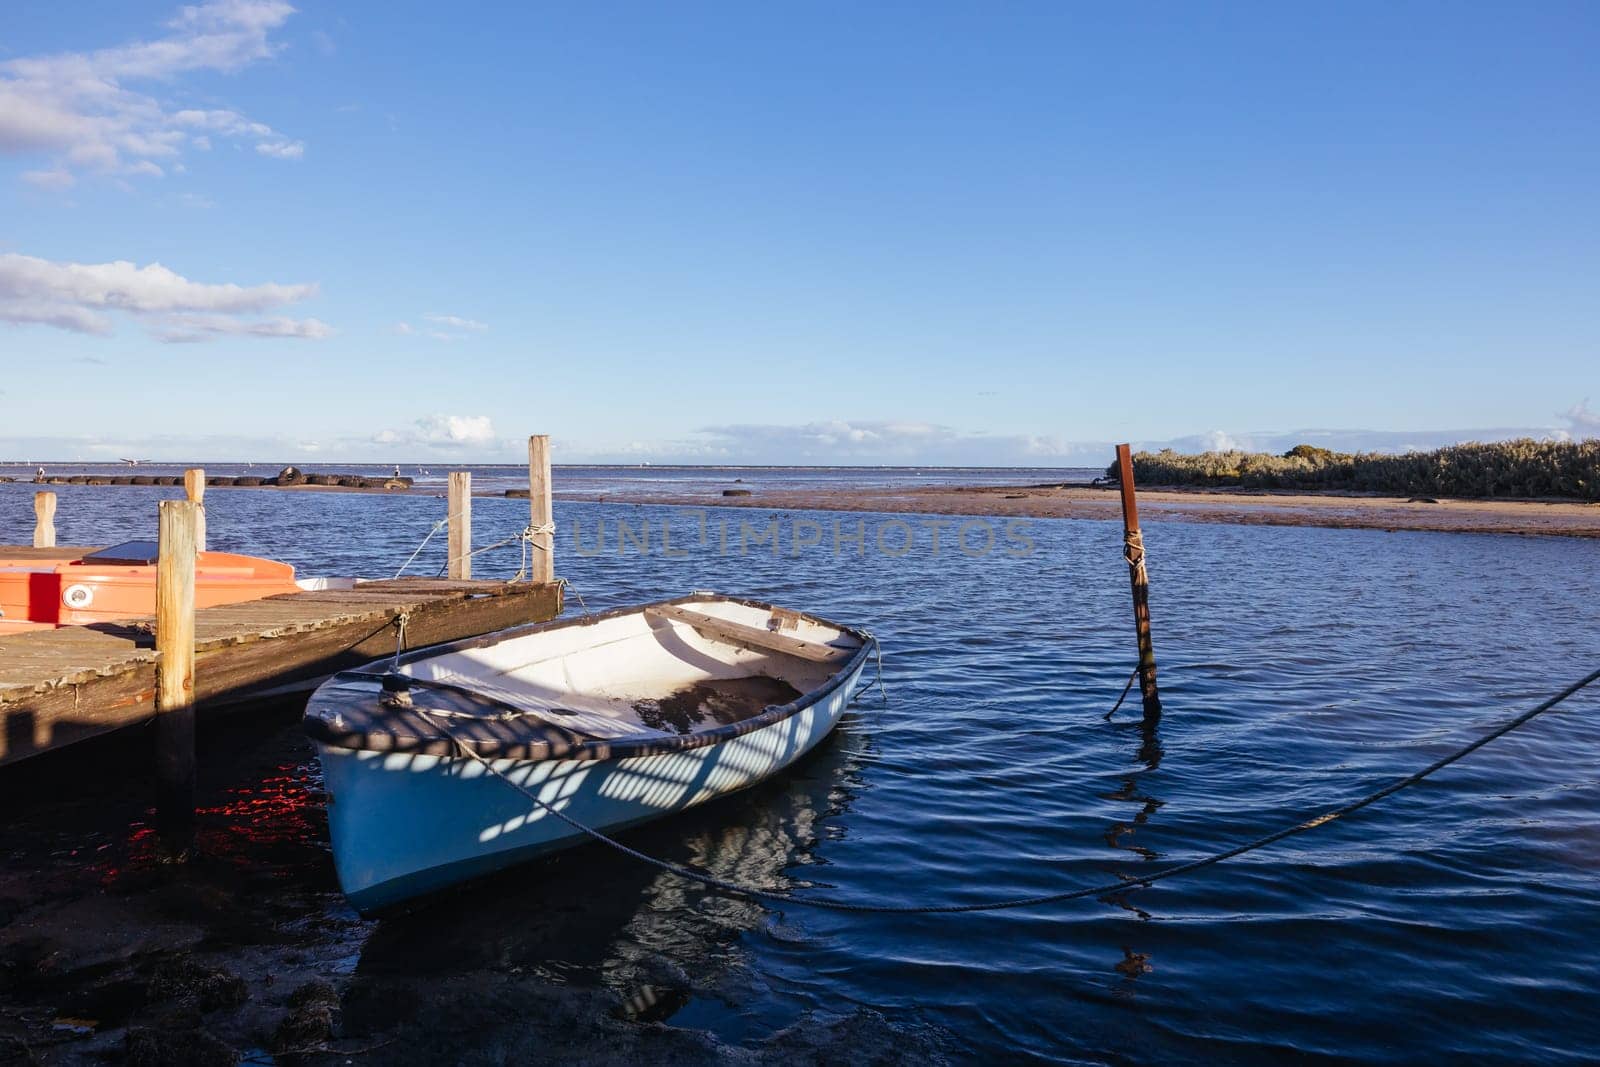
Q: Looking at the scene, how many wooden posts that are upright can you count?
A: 6